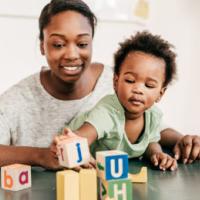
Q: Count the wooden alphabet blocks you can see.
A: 4